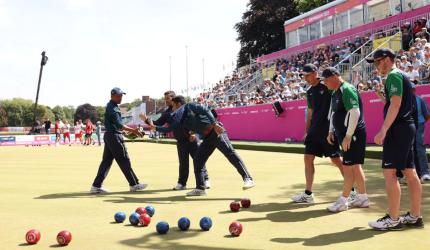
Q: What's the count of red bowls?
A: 7